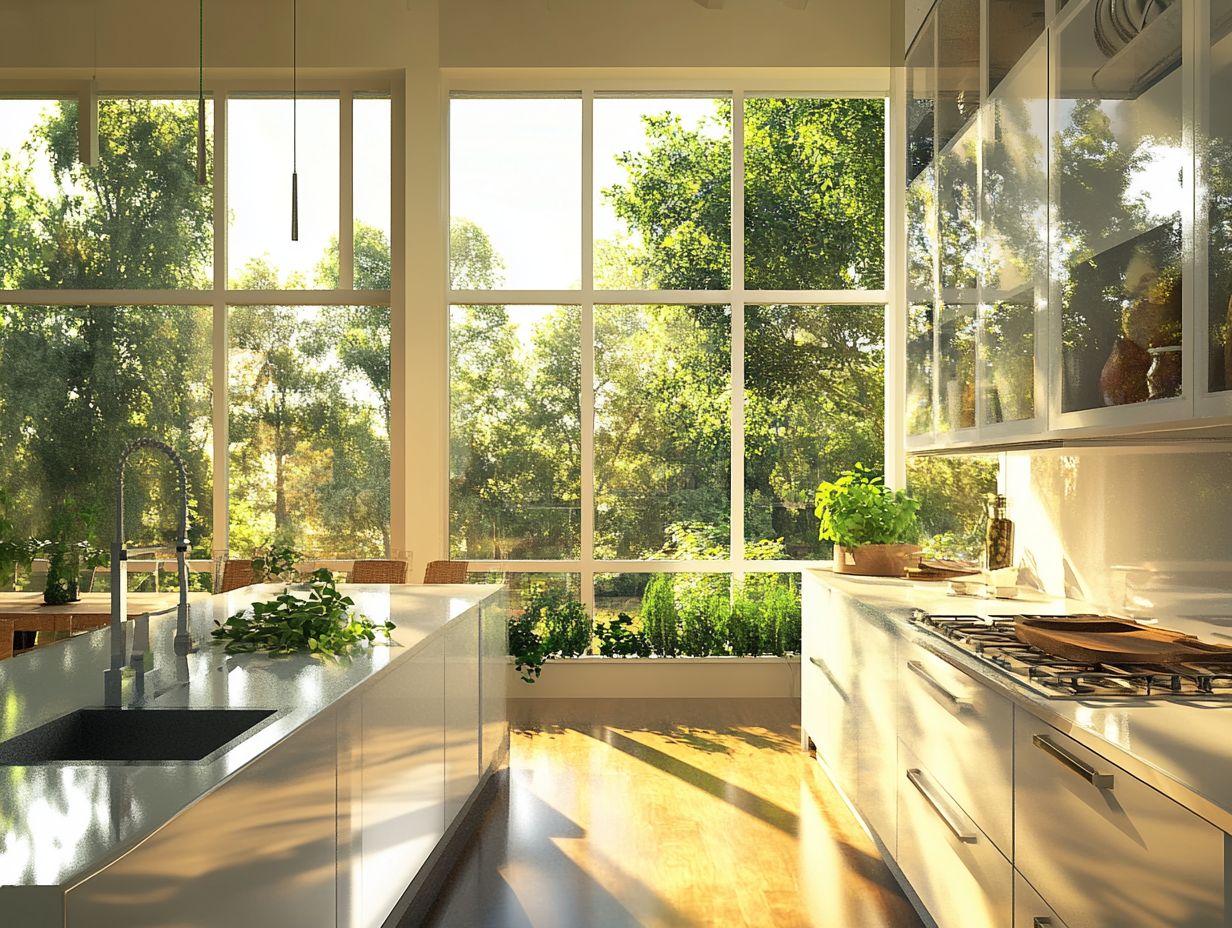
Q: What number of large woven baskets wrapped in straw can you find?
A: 0